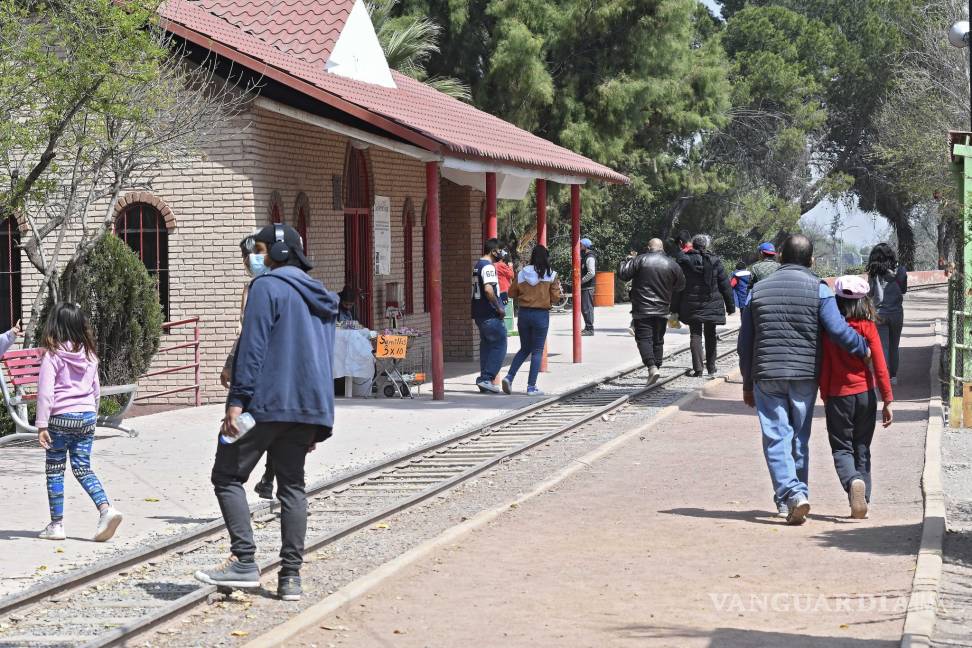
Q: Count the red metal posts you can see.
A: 4